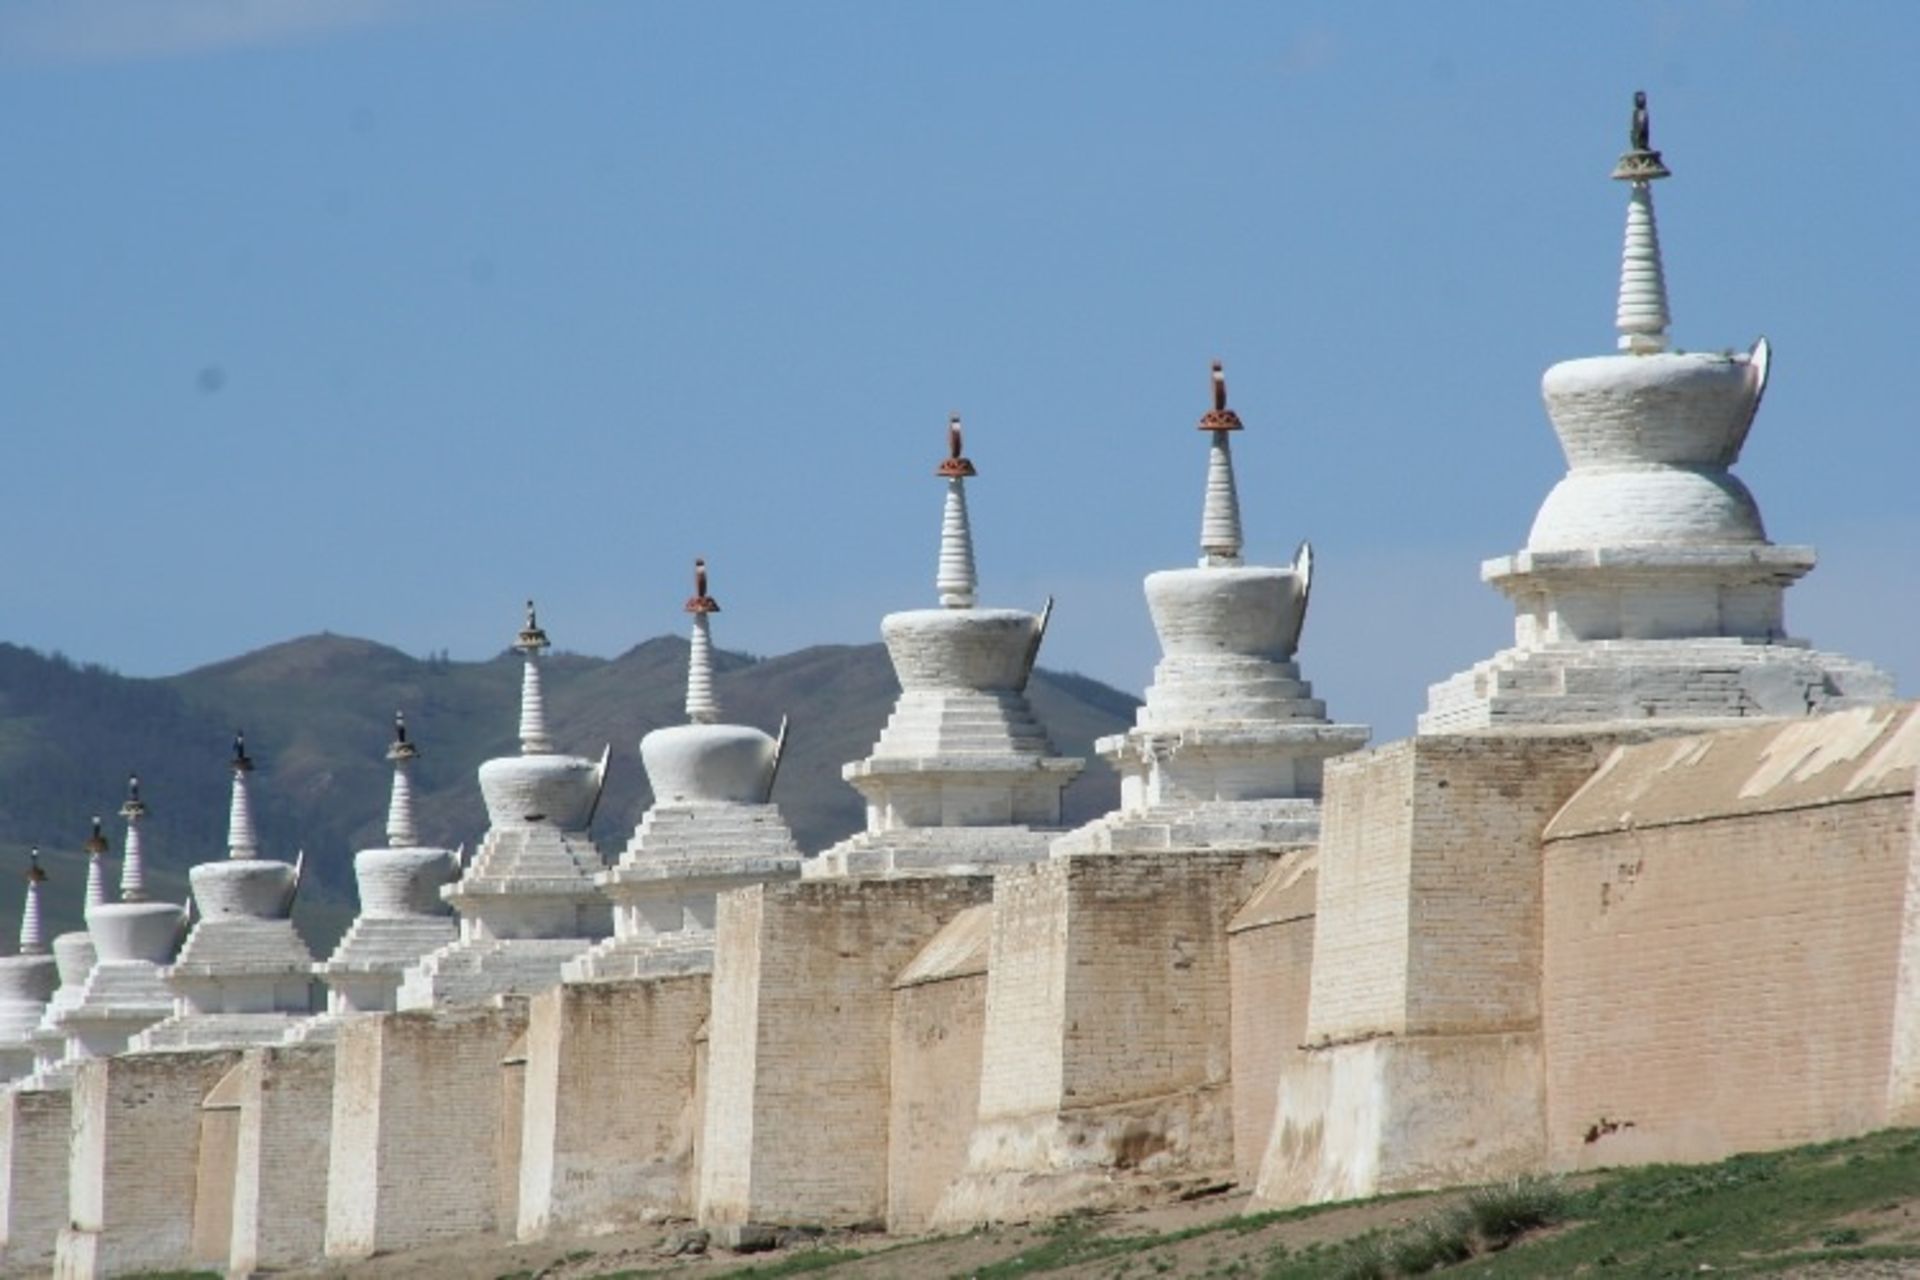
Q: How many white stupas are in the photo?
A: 10